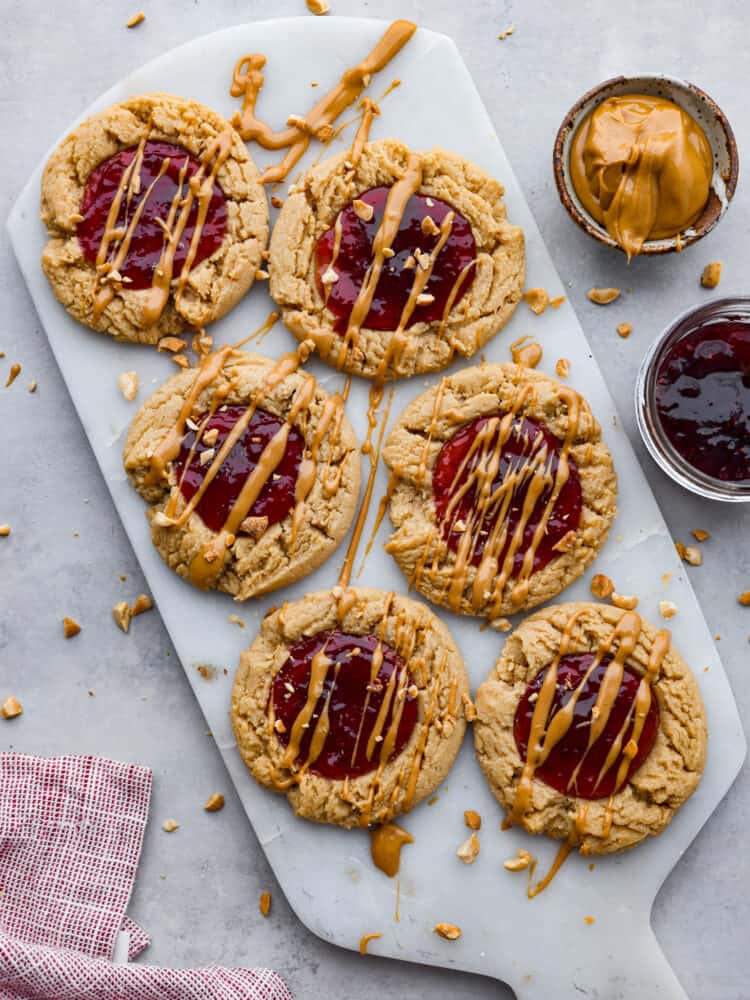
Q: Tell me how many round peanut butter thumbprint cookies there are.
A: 6